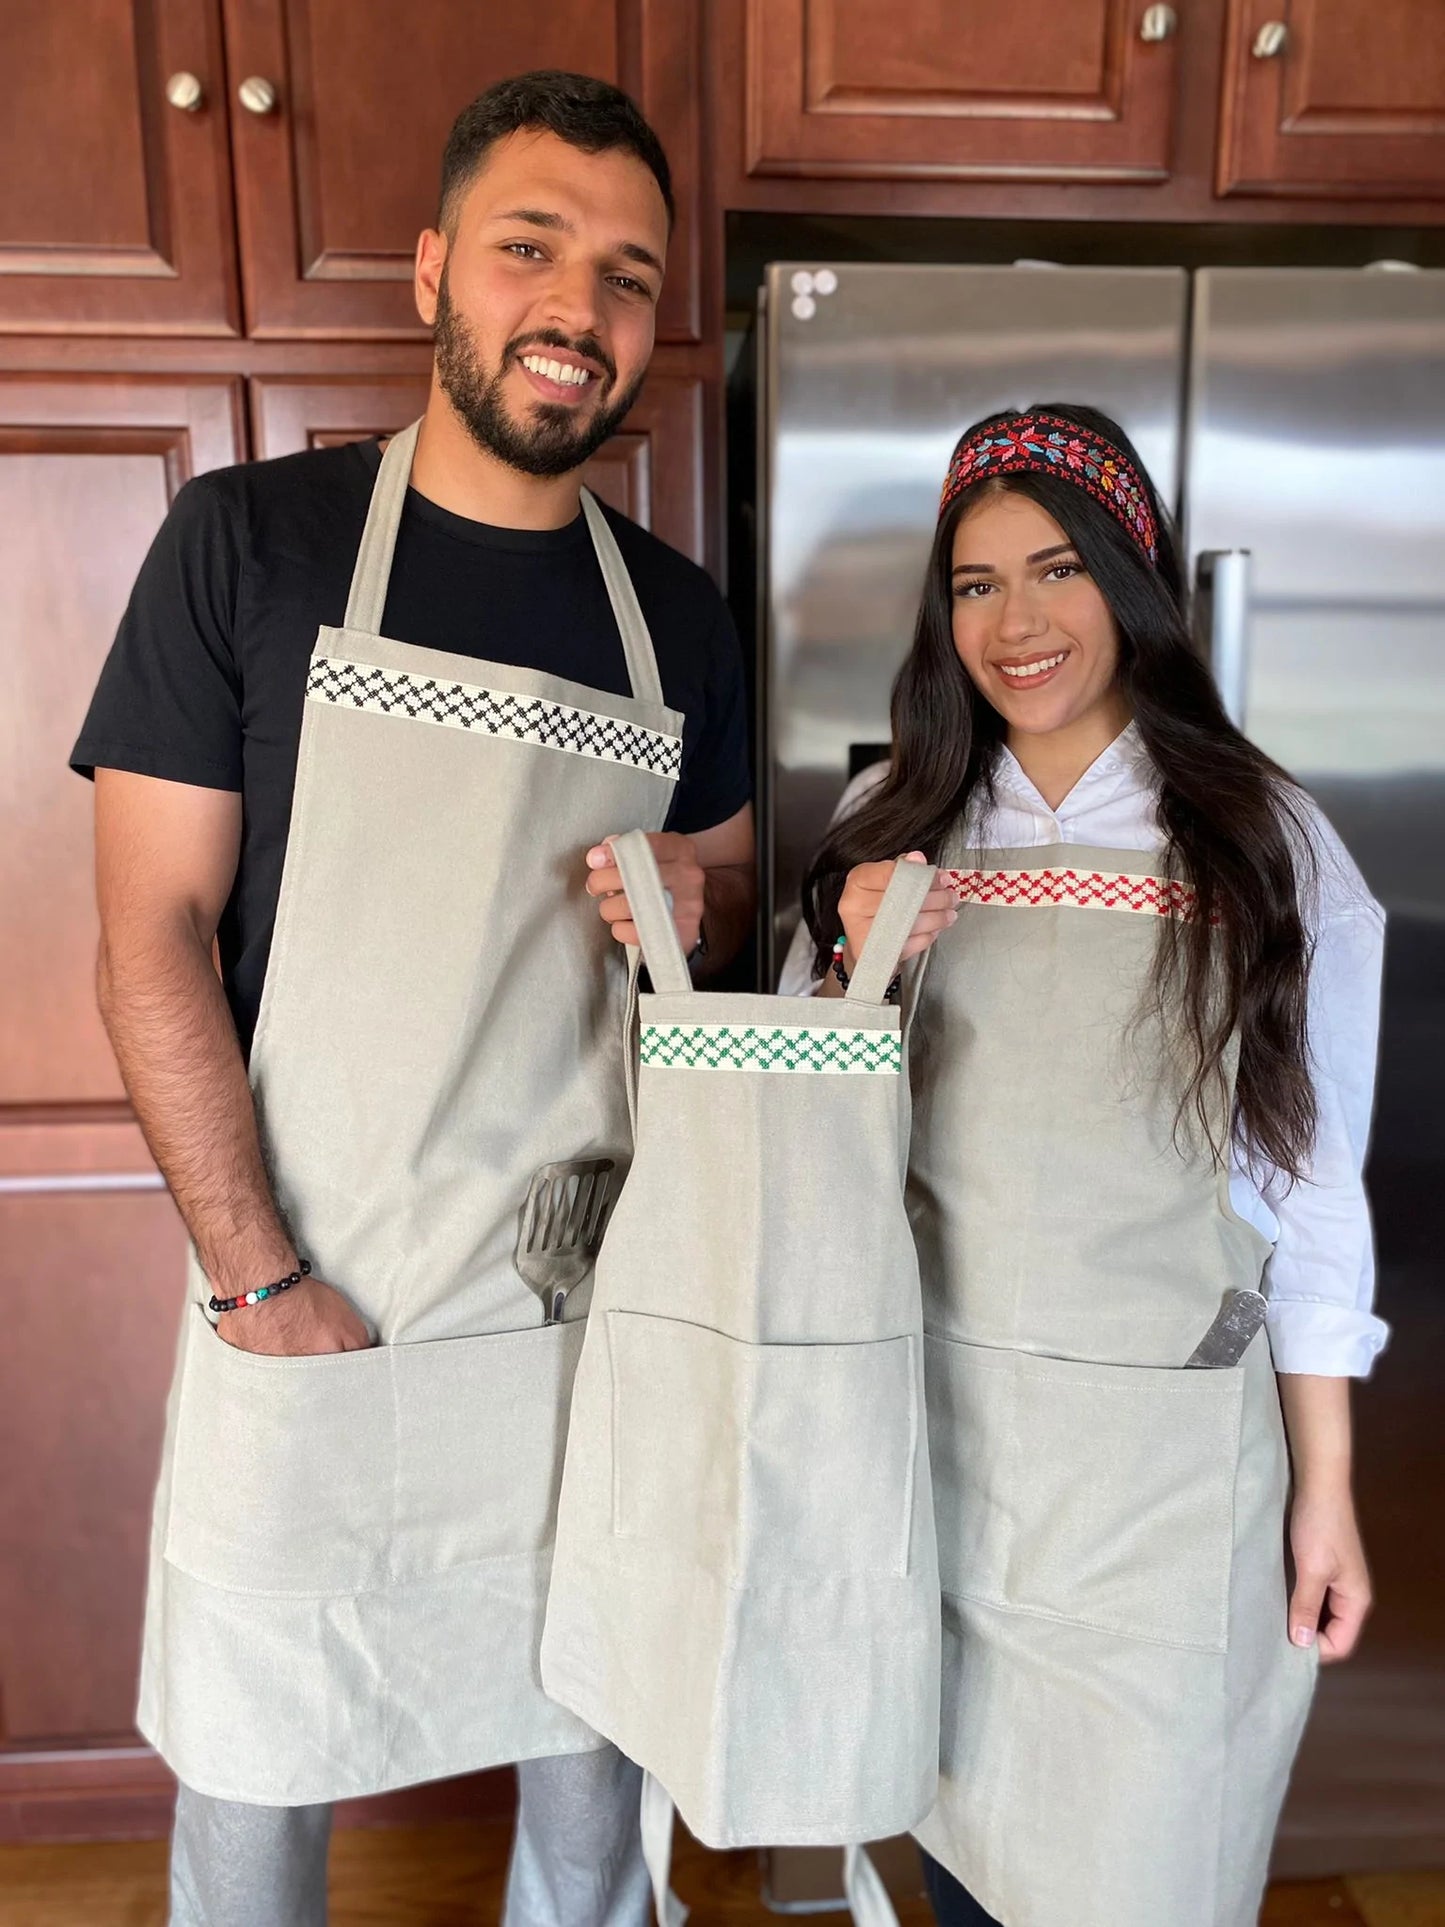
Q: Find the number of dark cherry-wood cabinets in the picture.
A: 6